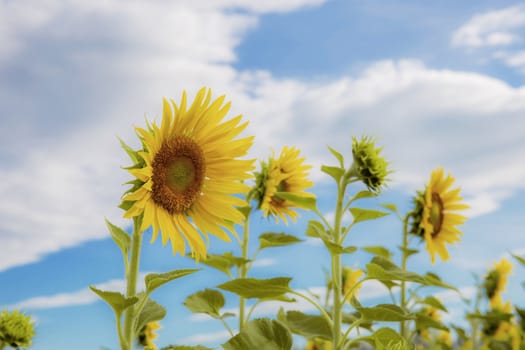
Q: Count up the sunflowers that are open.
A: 3